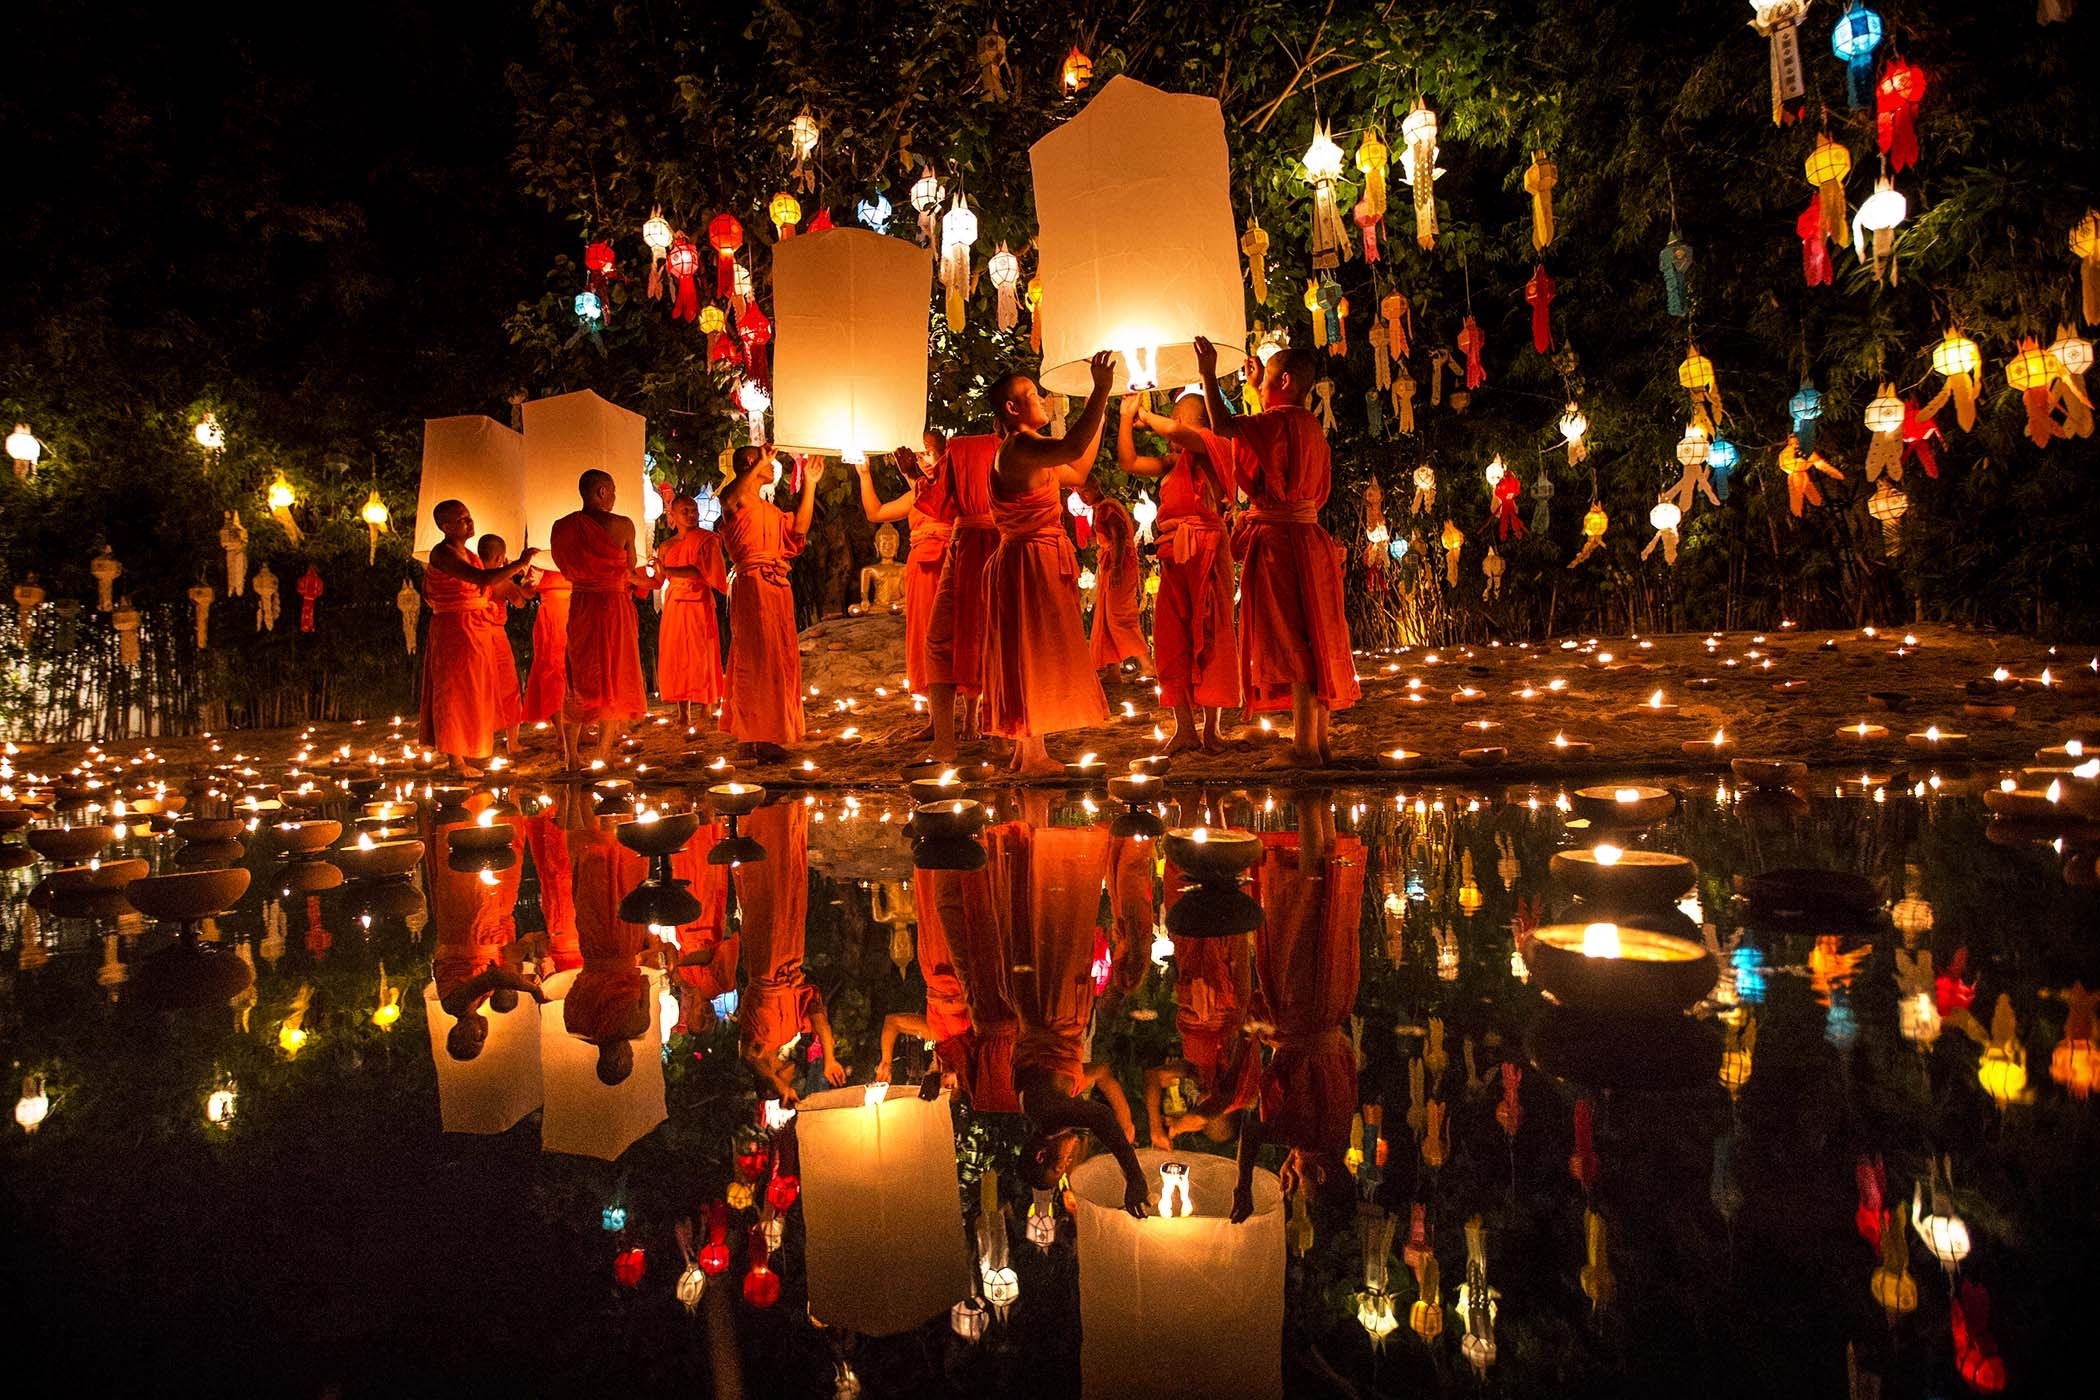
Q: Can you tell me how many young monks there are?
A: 12